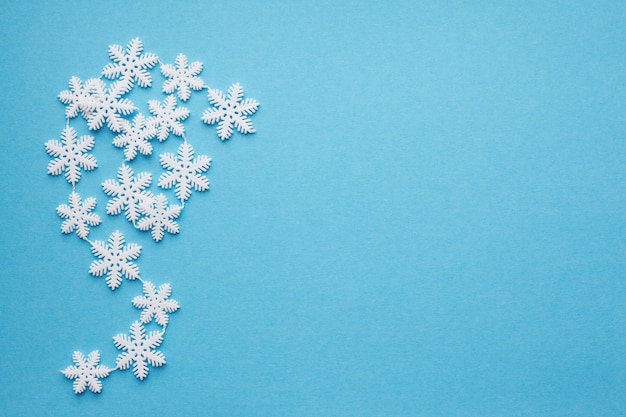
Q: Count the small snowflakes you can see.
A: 8